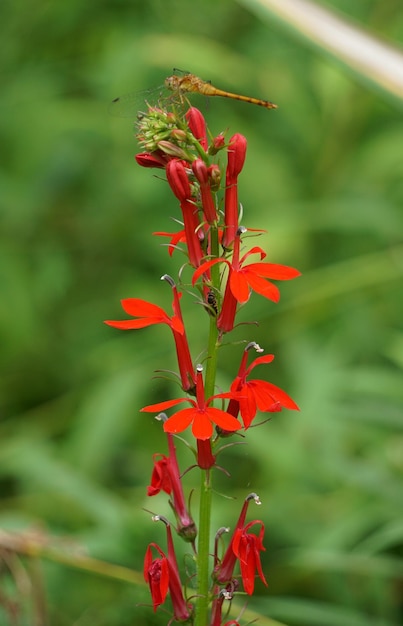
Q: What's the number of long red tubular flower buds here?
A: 5